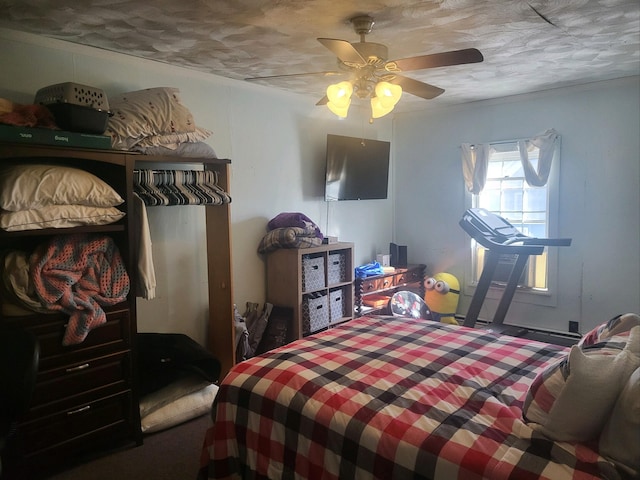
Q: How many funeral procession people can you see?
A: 0